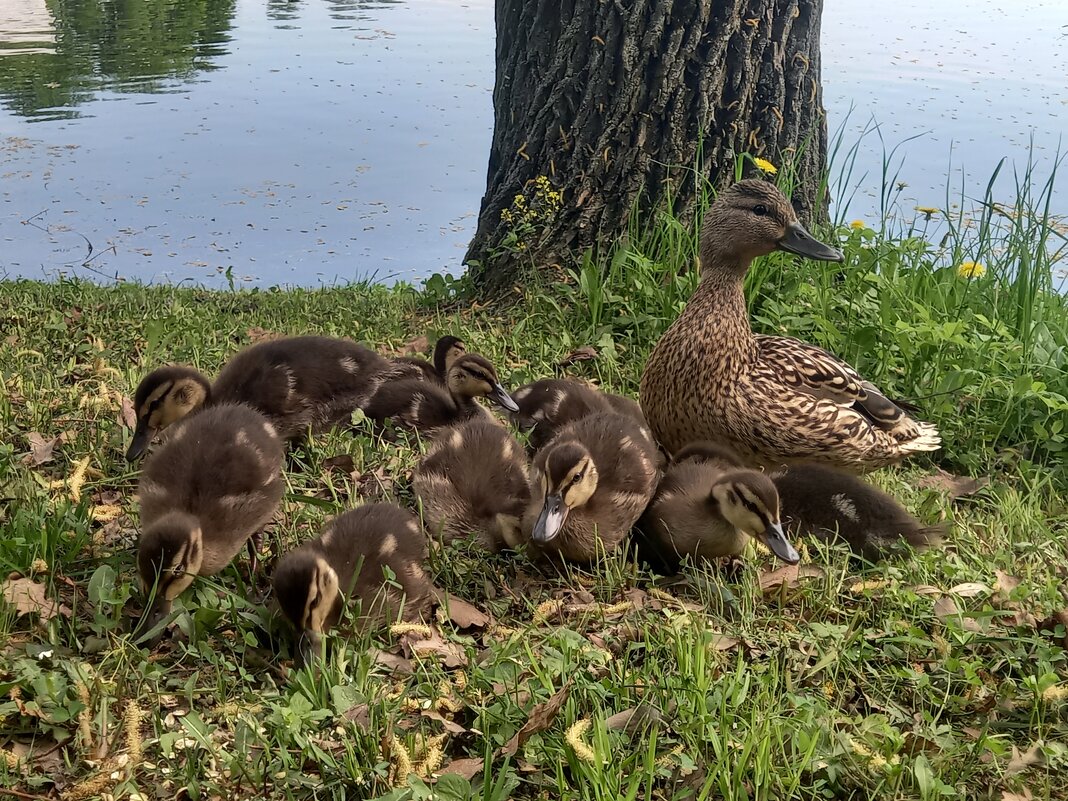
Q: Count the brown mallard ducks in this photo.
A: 11